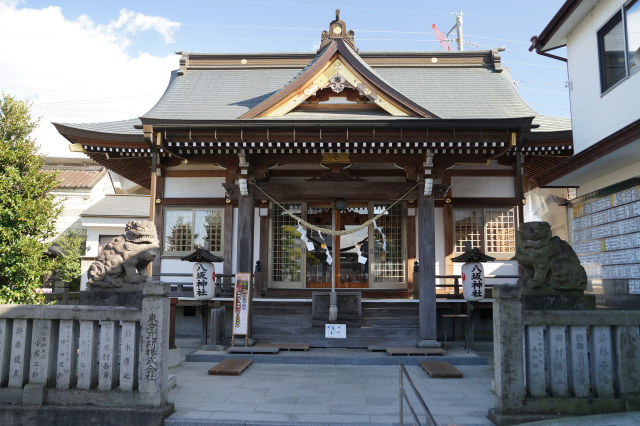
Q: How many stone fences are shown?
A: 2